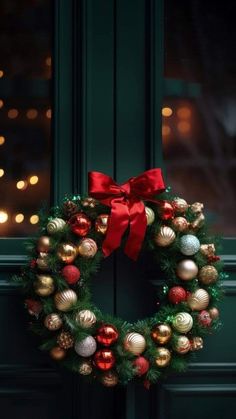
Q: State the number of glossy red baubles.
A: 4